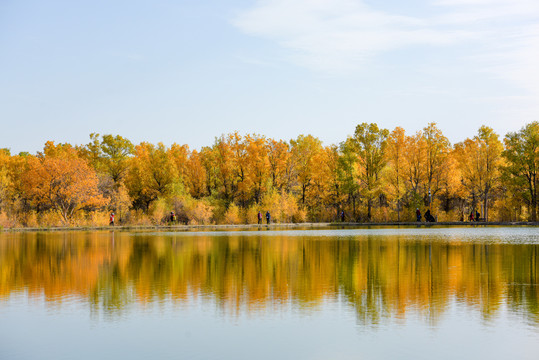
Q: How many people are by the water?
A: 9